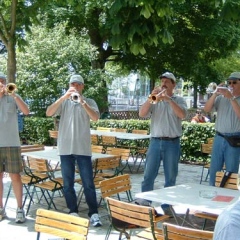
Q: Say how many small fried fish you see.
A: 0